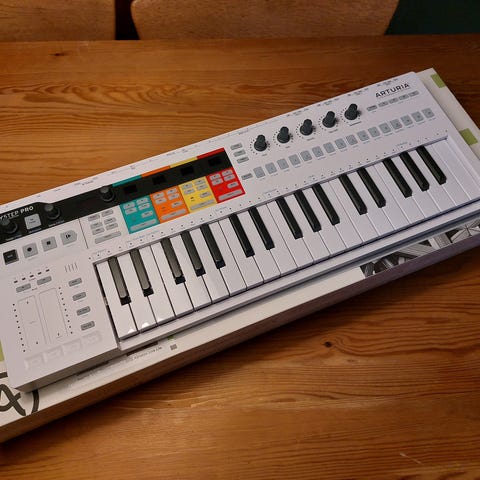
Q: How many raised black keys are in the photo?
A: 15